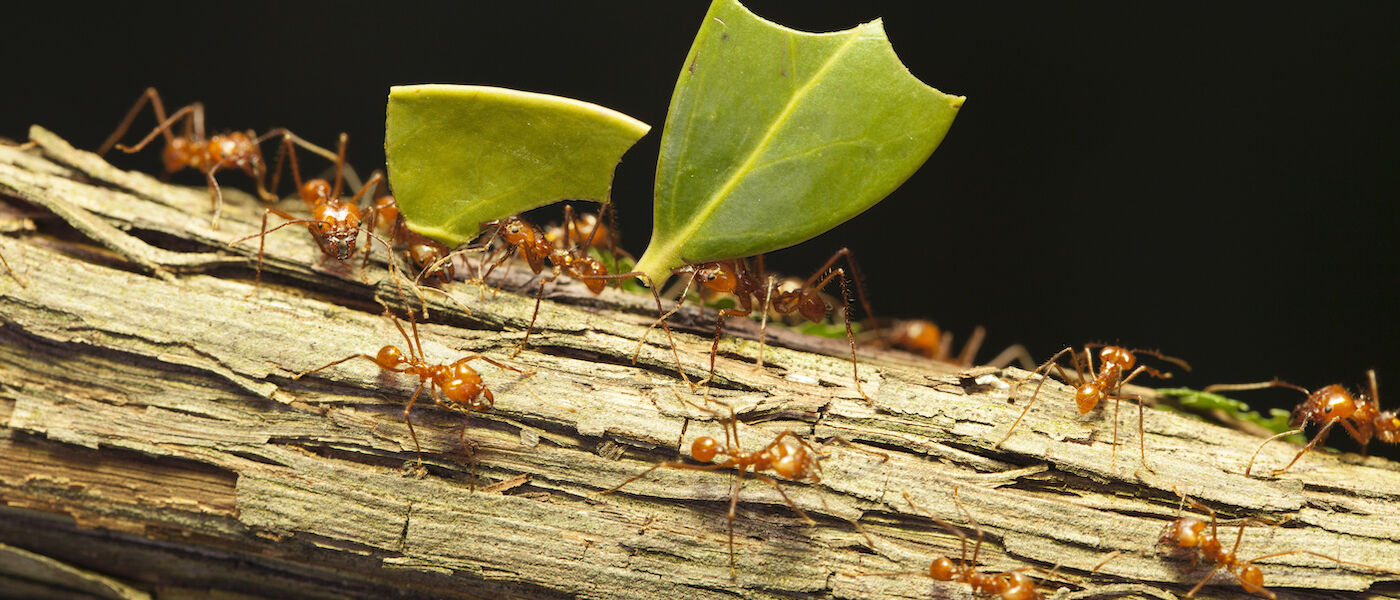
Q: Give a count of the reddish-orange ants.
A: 13